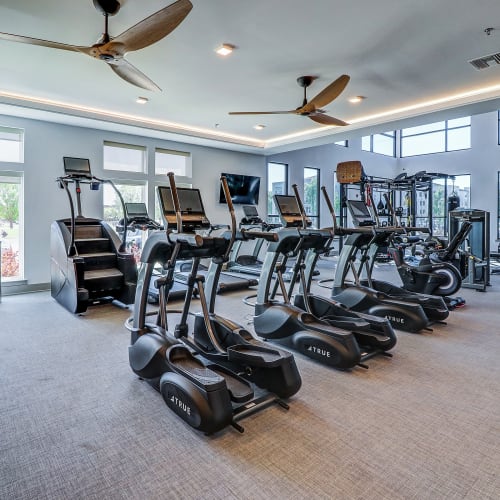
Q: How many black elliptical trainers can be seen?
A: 3